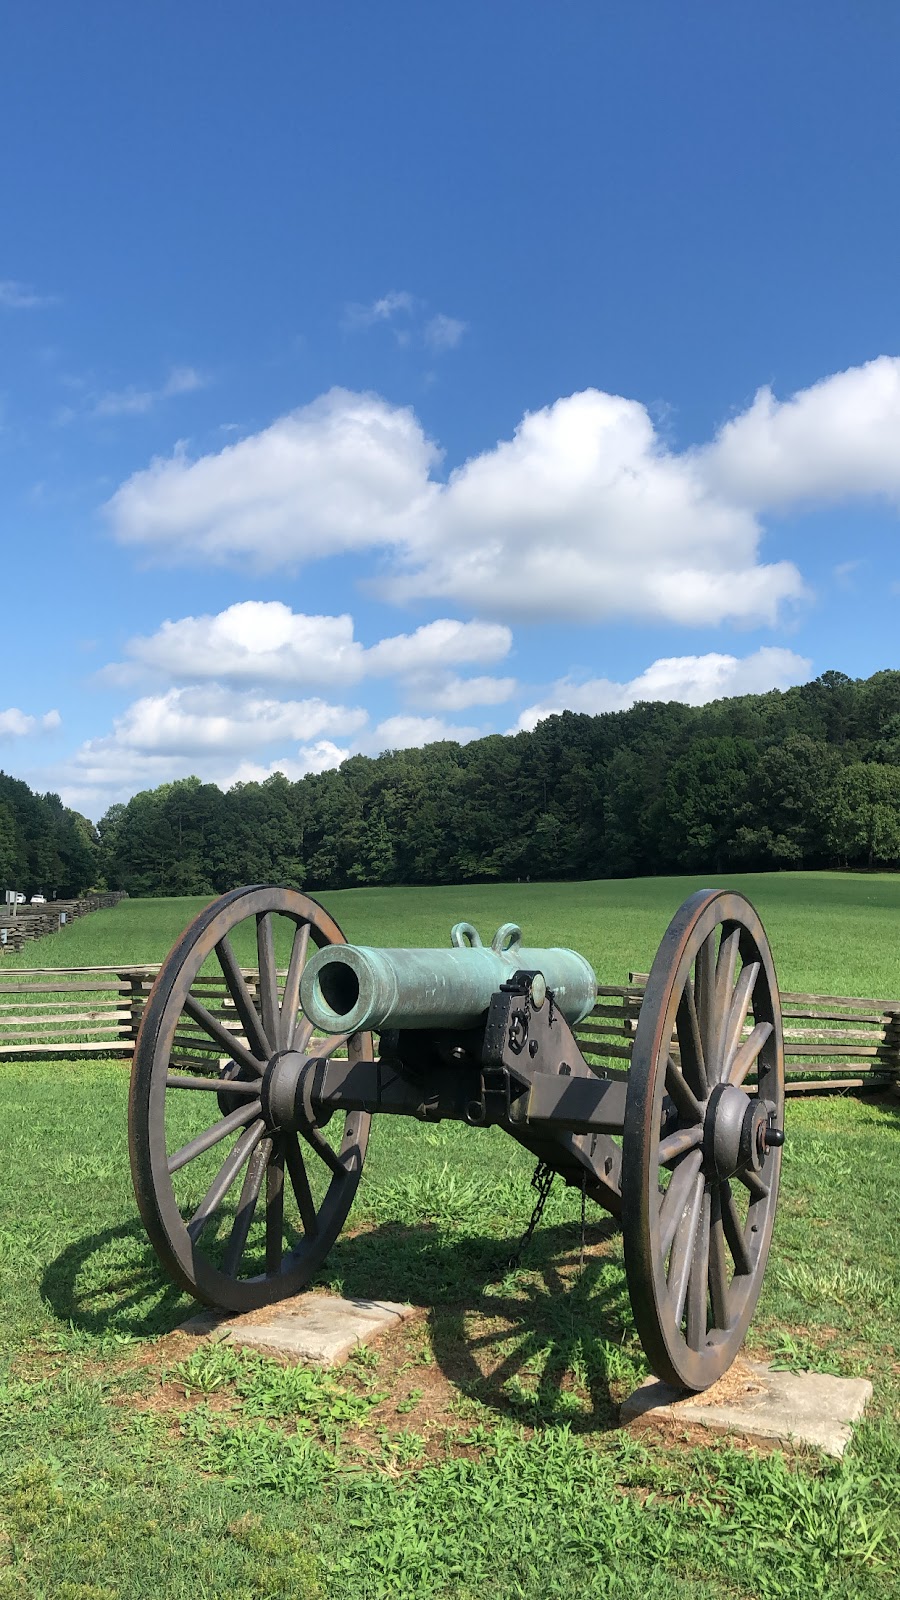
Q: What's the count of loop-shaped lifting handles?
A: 2